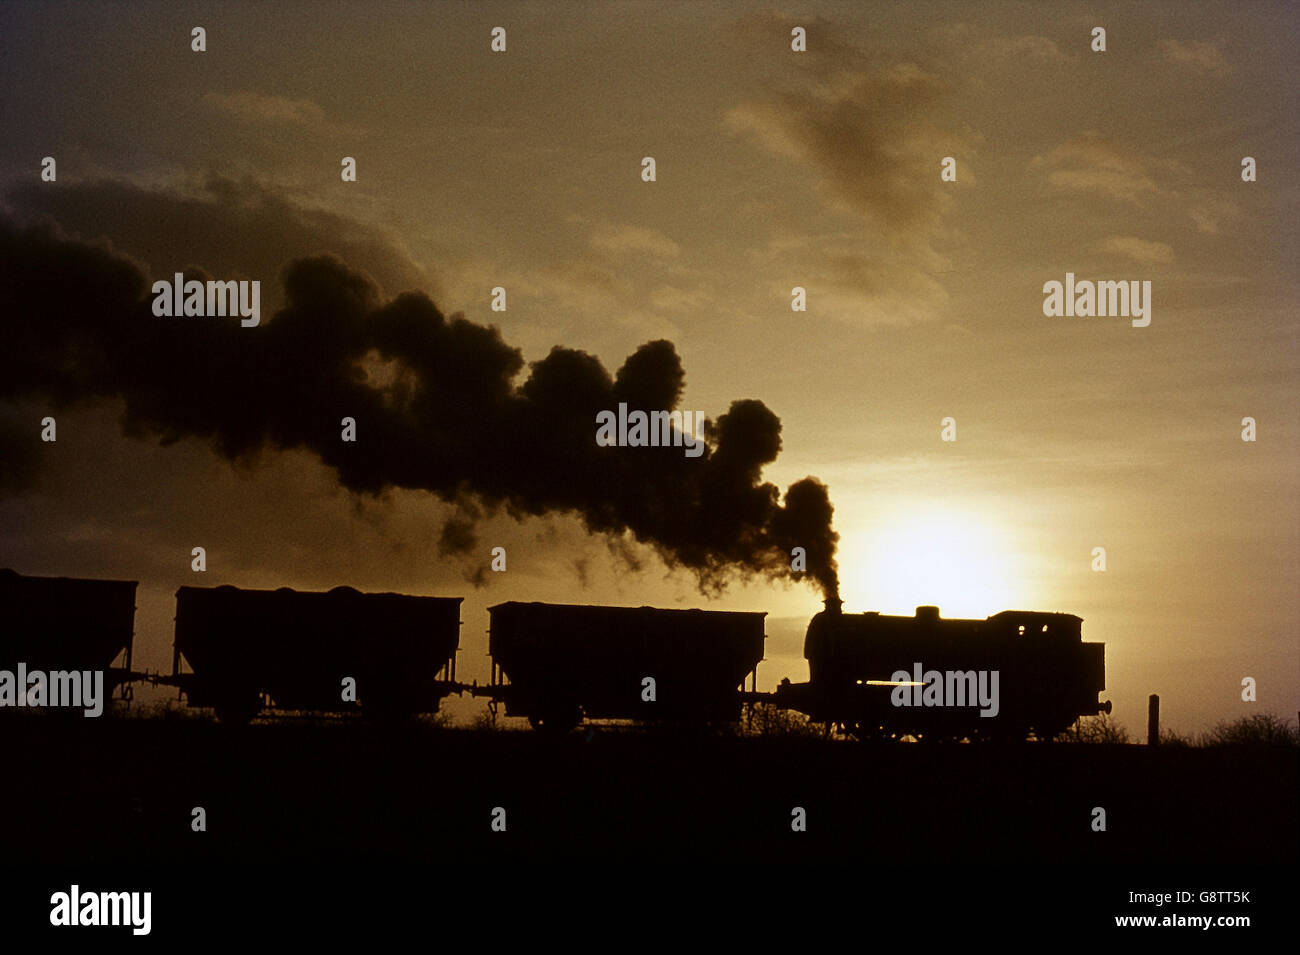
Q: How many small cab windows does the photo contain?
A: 2